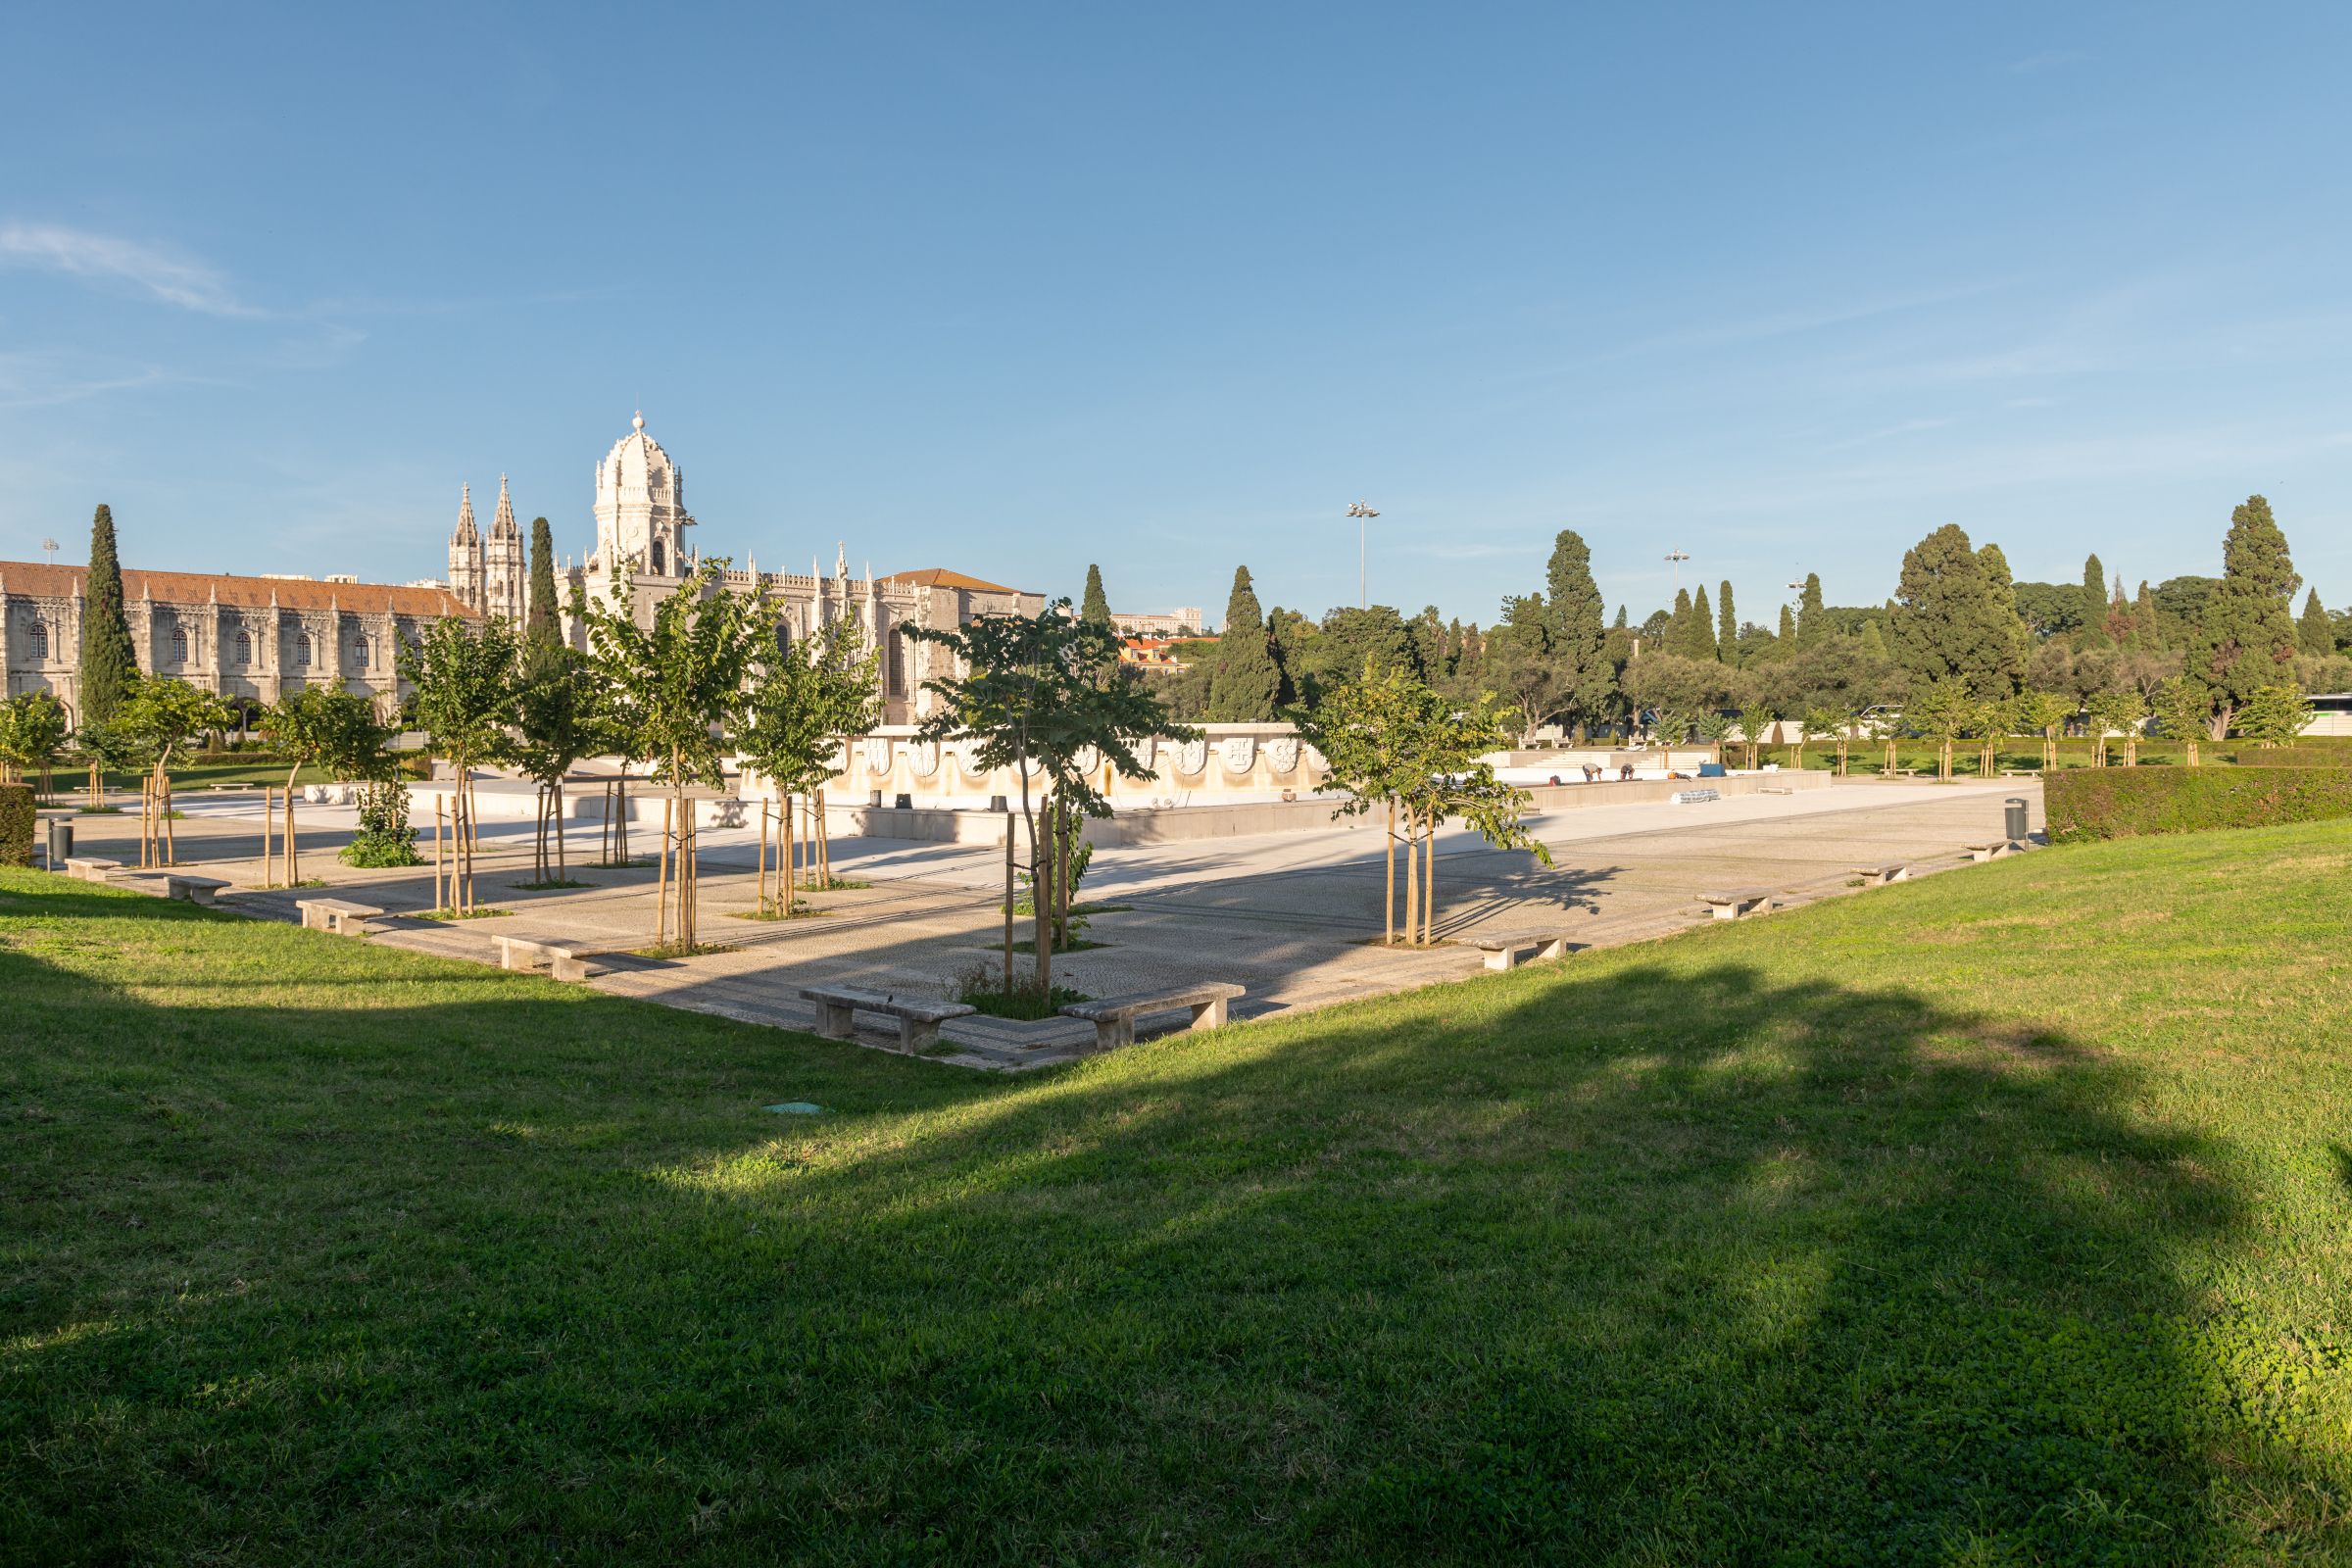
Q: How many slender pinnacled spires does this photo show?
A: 2